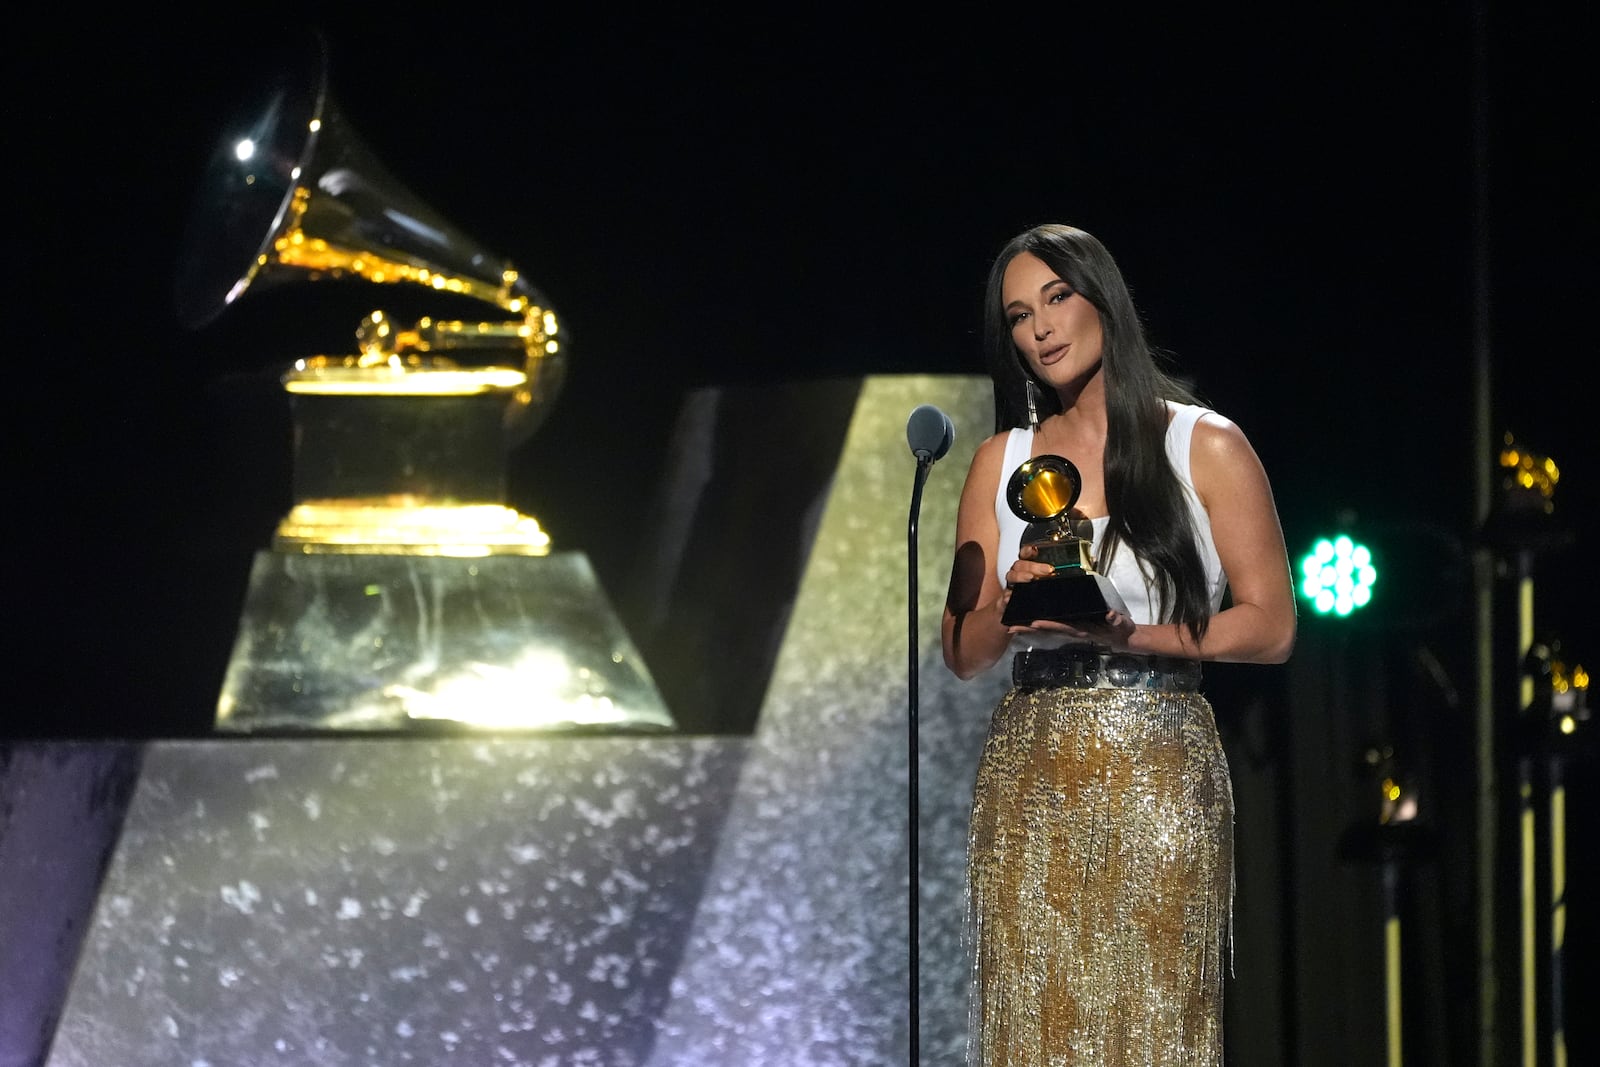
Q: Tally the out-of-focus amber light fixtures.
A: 3